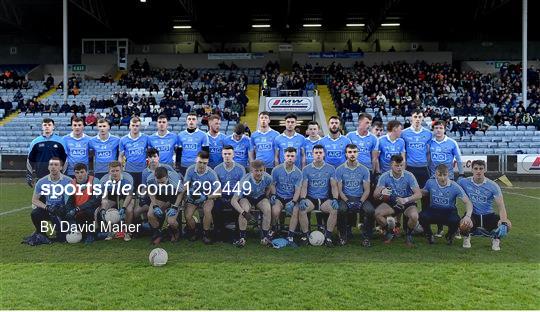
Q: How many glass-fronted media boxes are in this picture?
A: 1